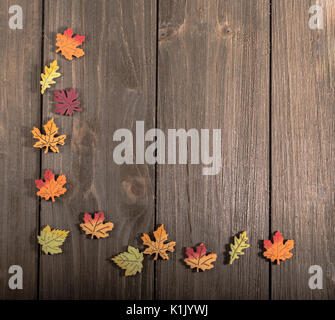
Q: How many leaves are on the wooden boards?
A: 12